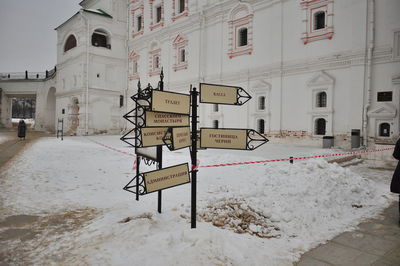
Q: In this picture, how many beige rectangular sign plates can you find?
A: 7